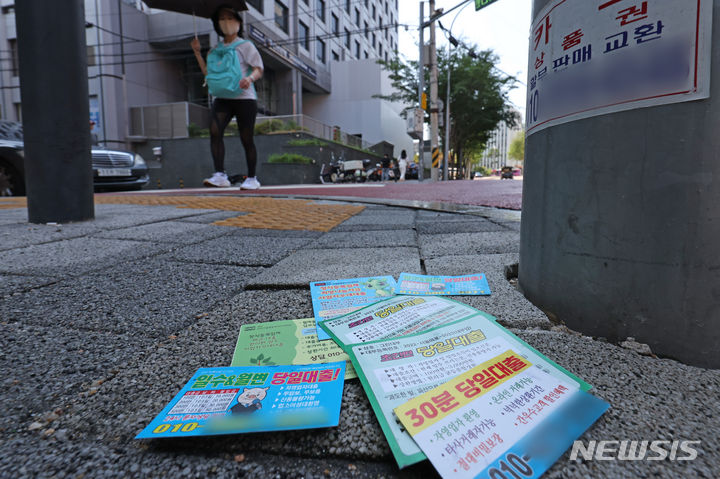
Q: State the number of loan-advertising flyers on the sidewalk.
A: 7